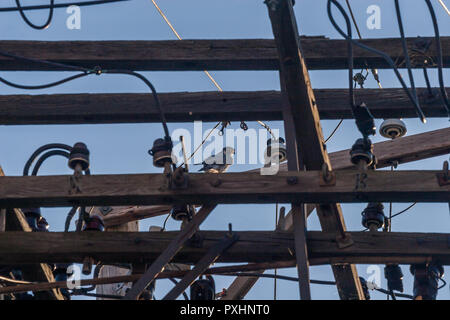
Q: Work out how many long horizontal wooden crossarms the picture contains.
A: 4